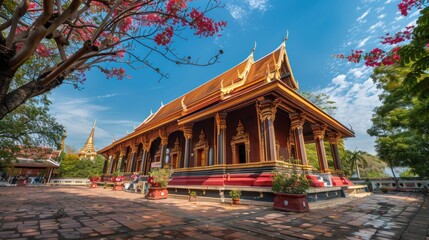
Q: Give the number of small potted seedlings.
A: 2